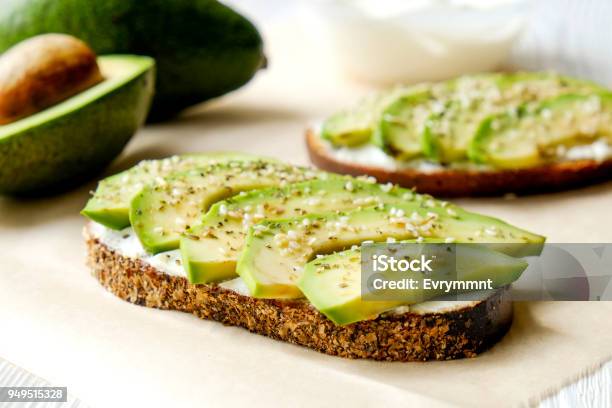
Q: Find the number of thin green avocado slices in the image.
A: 9